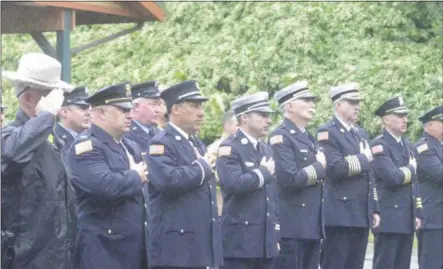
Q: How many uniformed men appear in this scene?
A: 10